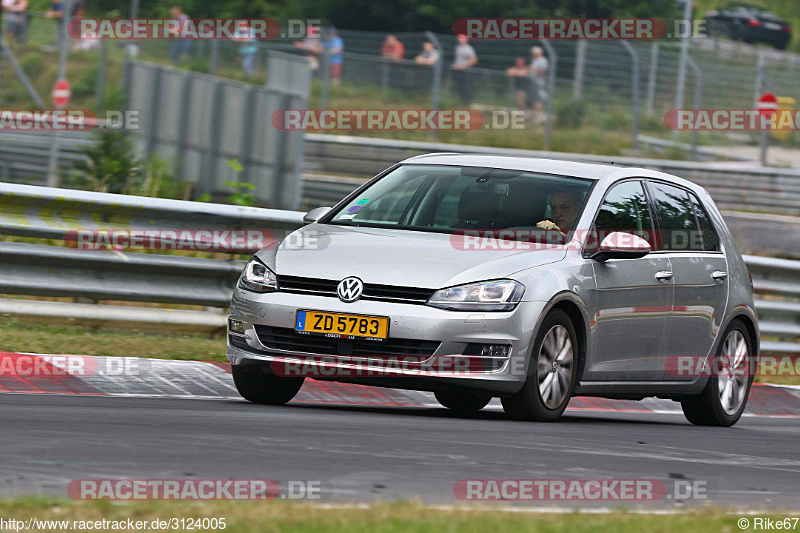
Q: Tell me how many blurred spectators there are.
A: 12